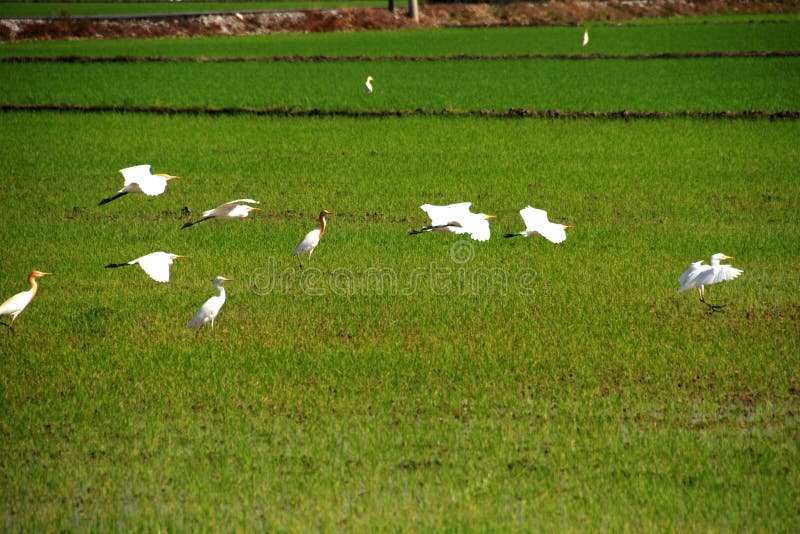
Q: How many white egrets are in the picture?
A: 11